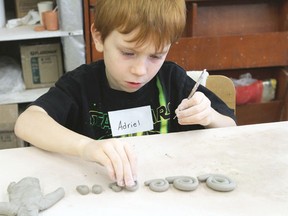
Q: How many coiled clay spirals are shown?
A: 3